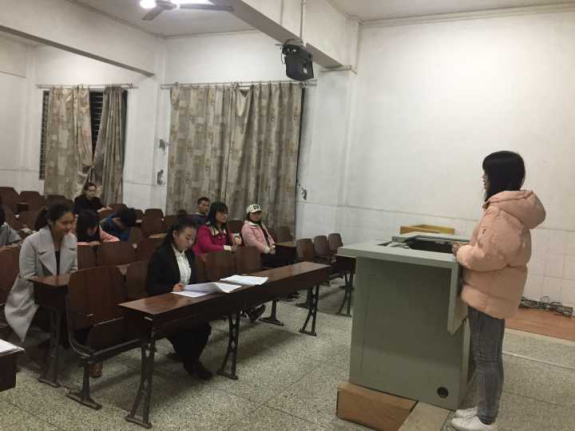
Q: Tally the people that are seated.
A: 9